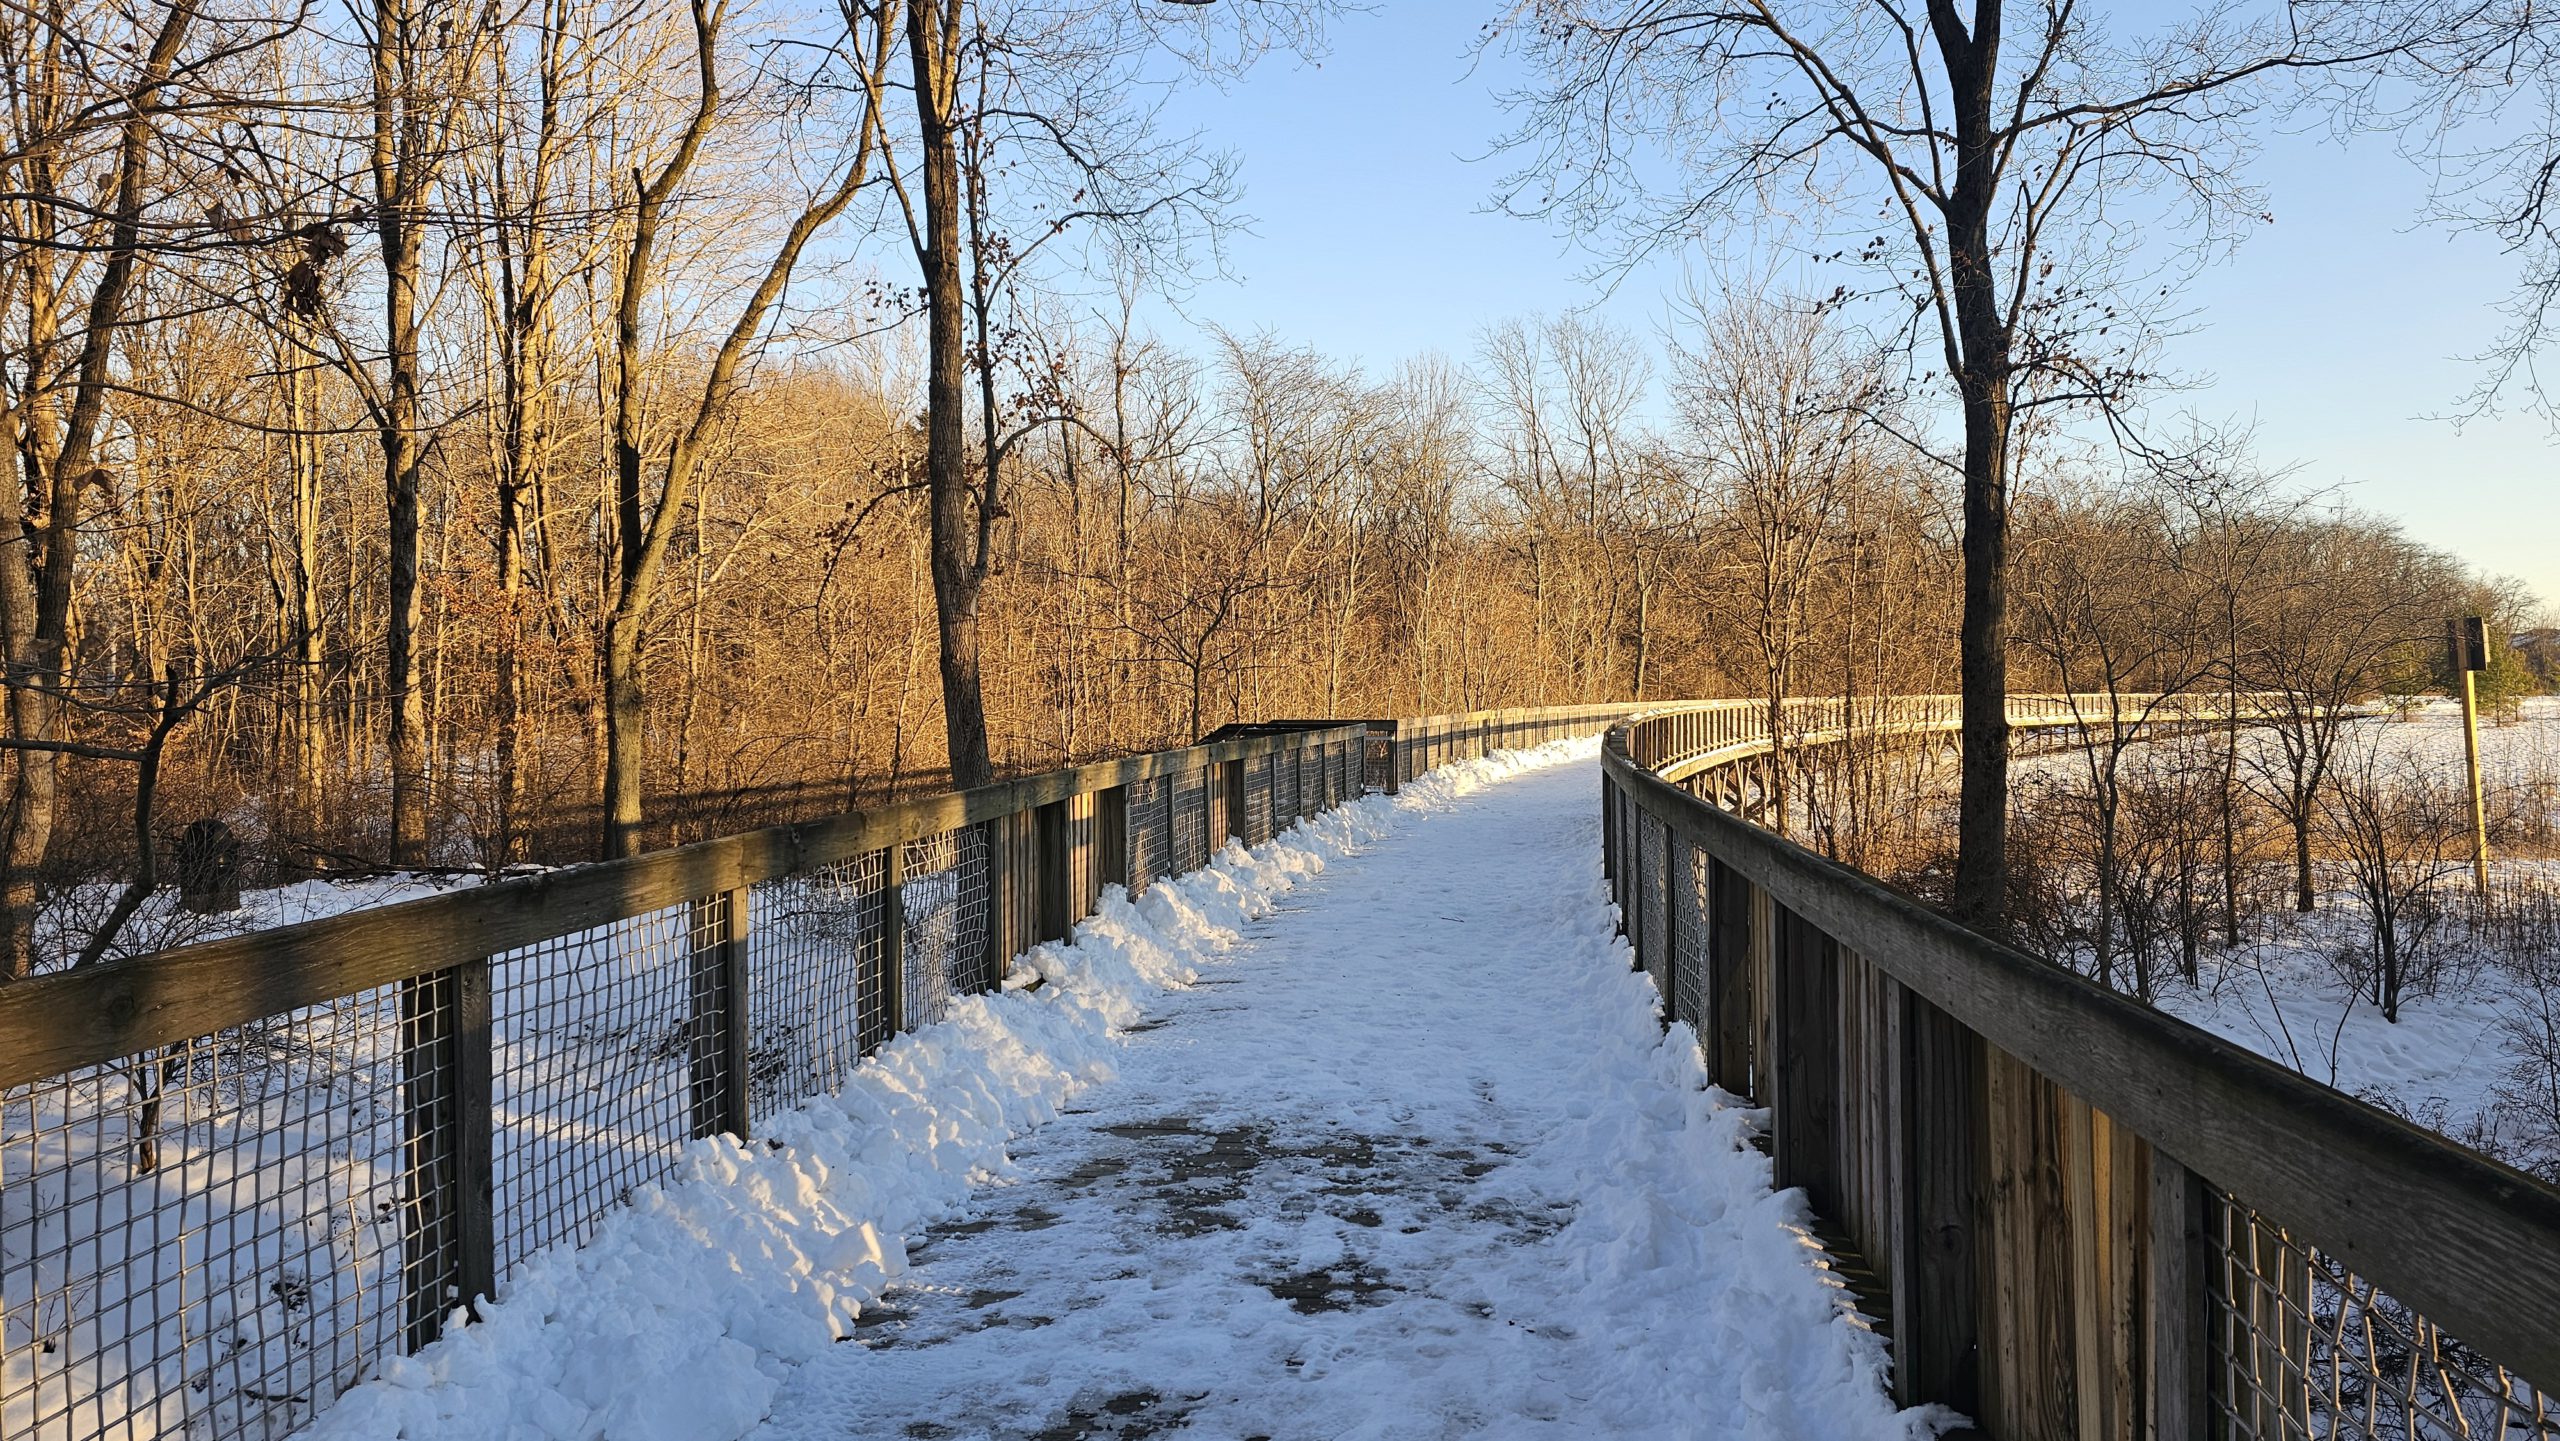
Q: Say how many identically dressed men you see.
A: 0